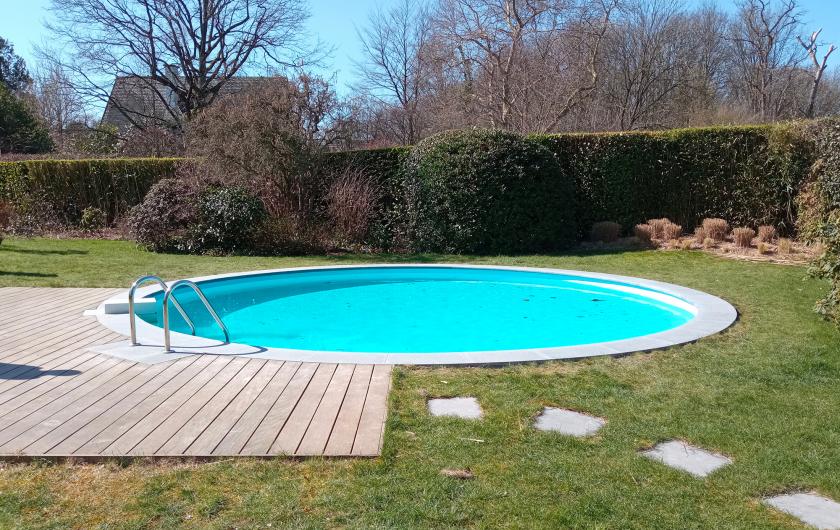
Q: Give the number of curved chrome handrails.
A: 2